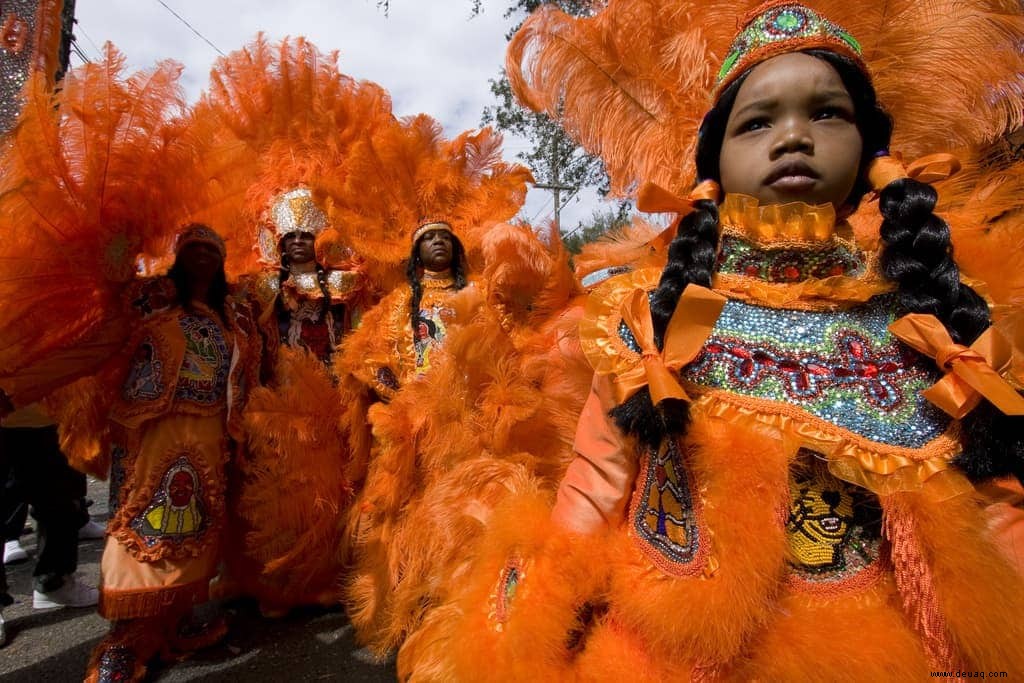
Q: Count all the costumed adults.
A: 3